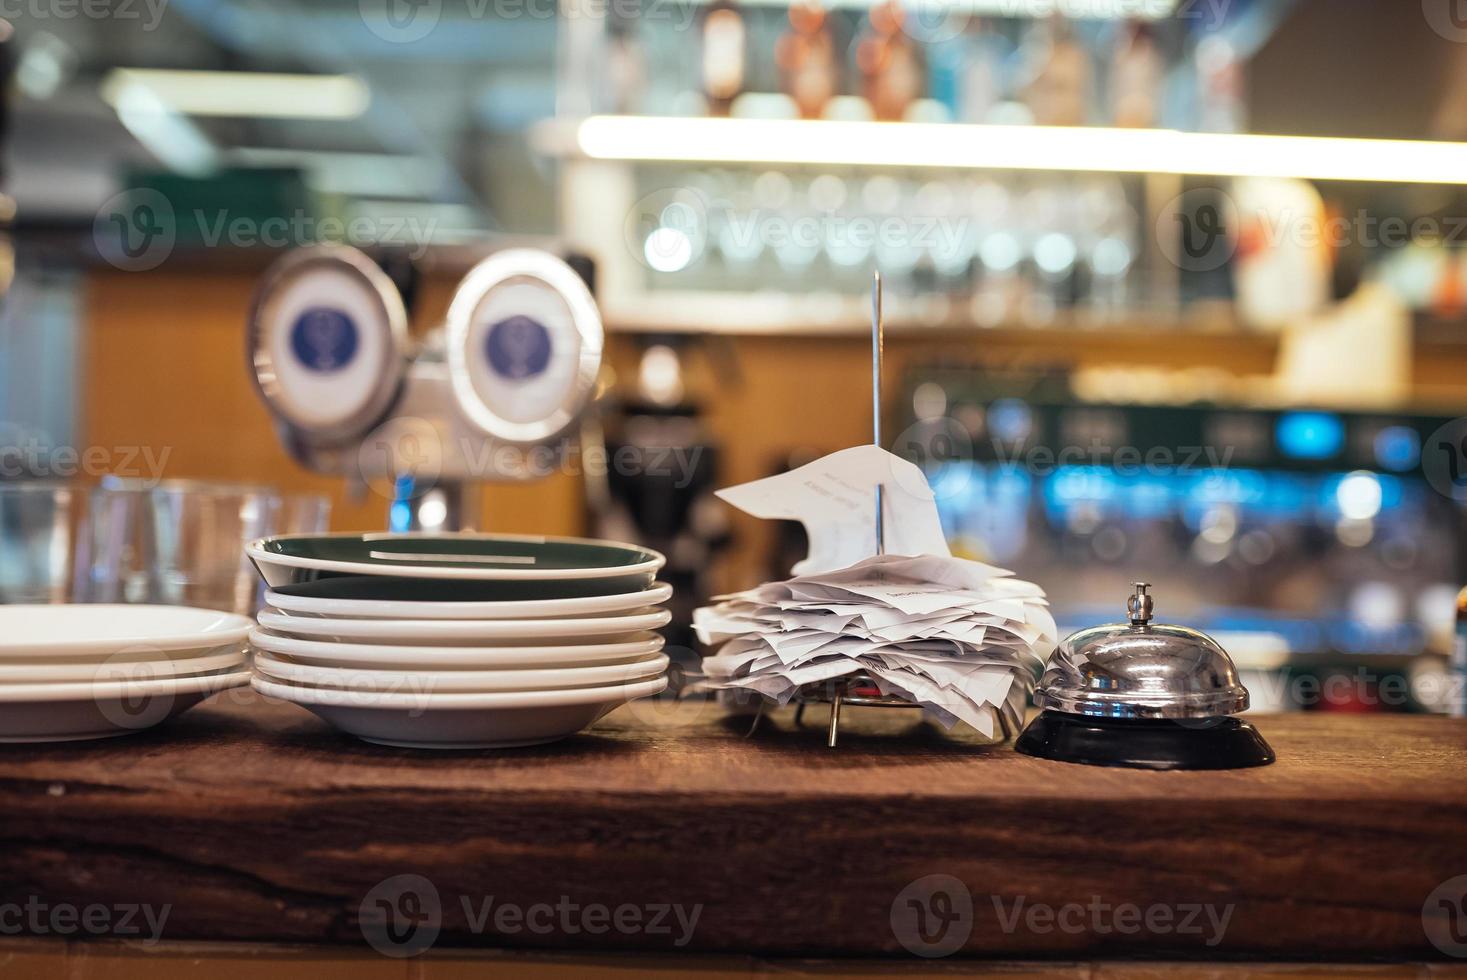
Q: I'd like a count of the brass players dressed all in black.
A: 0